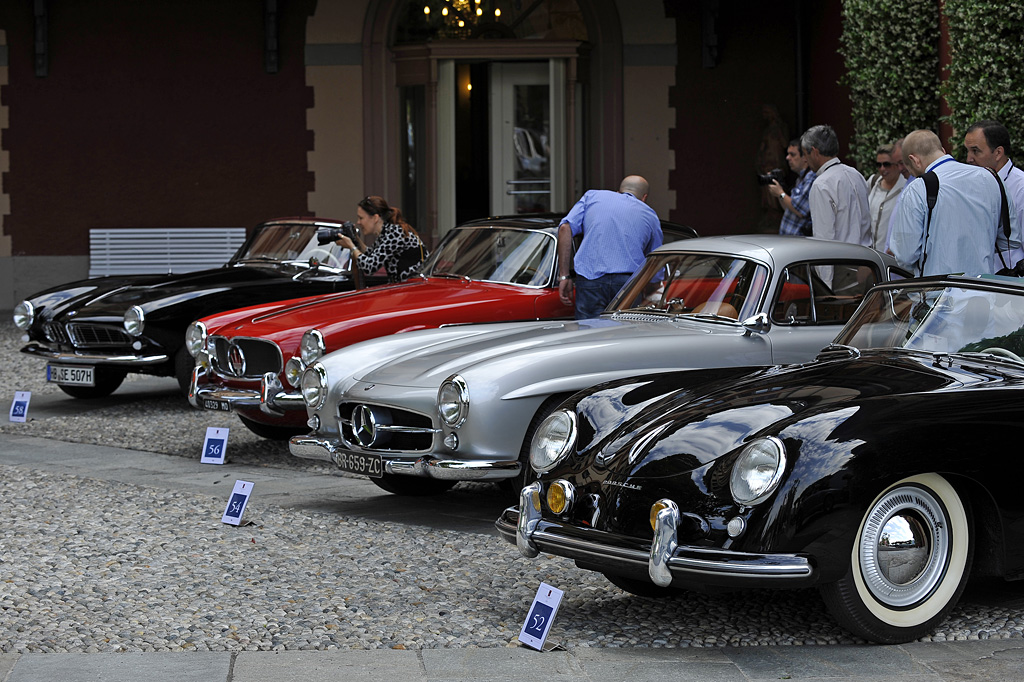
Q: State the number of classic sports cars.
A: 4